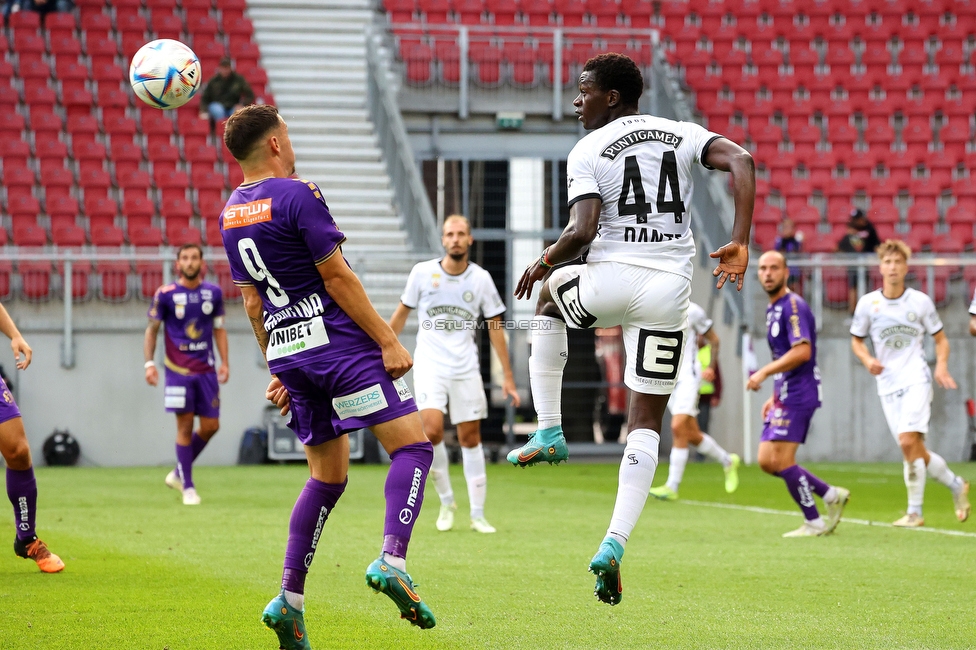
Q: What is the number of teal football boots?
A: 4